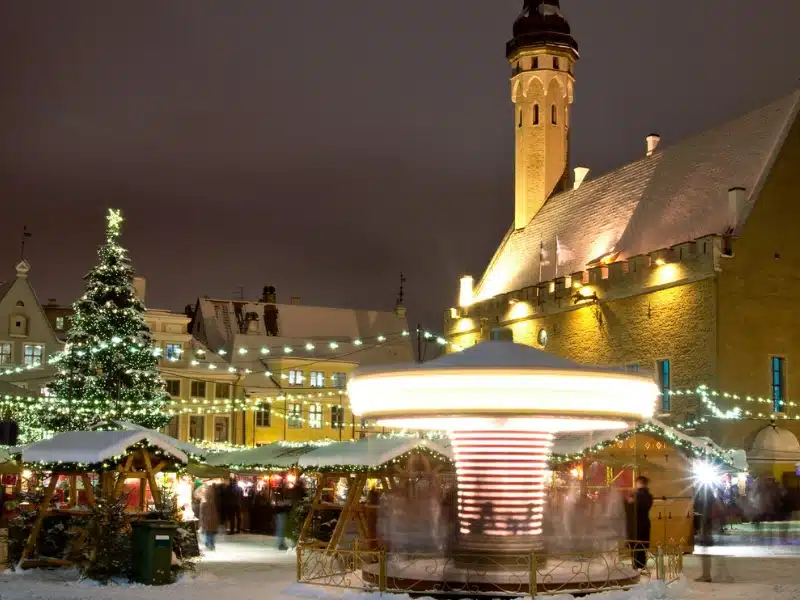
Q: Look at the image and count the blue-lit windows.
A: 2